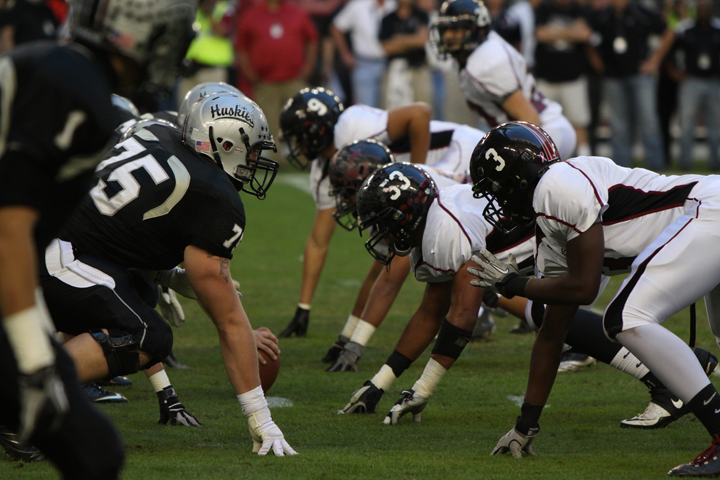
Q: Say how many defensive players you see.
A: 5